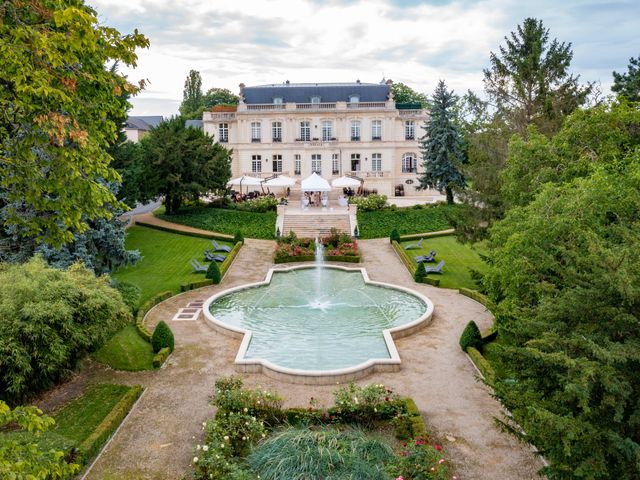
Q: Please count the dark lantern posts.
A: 2